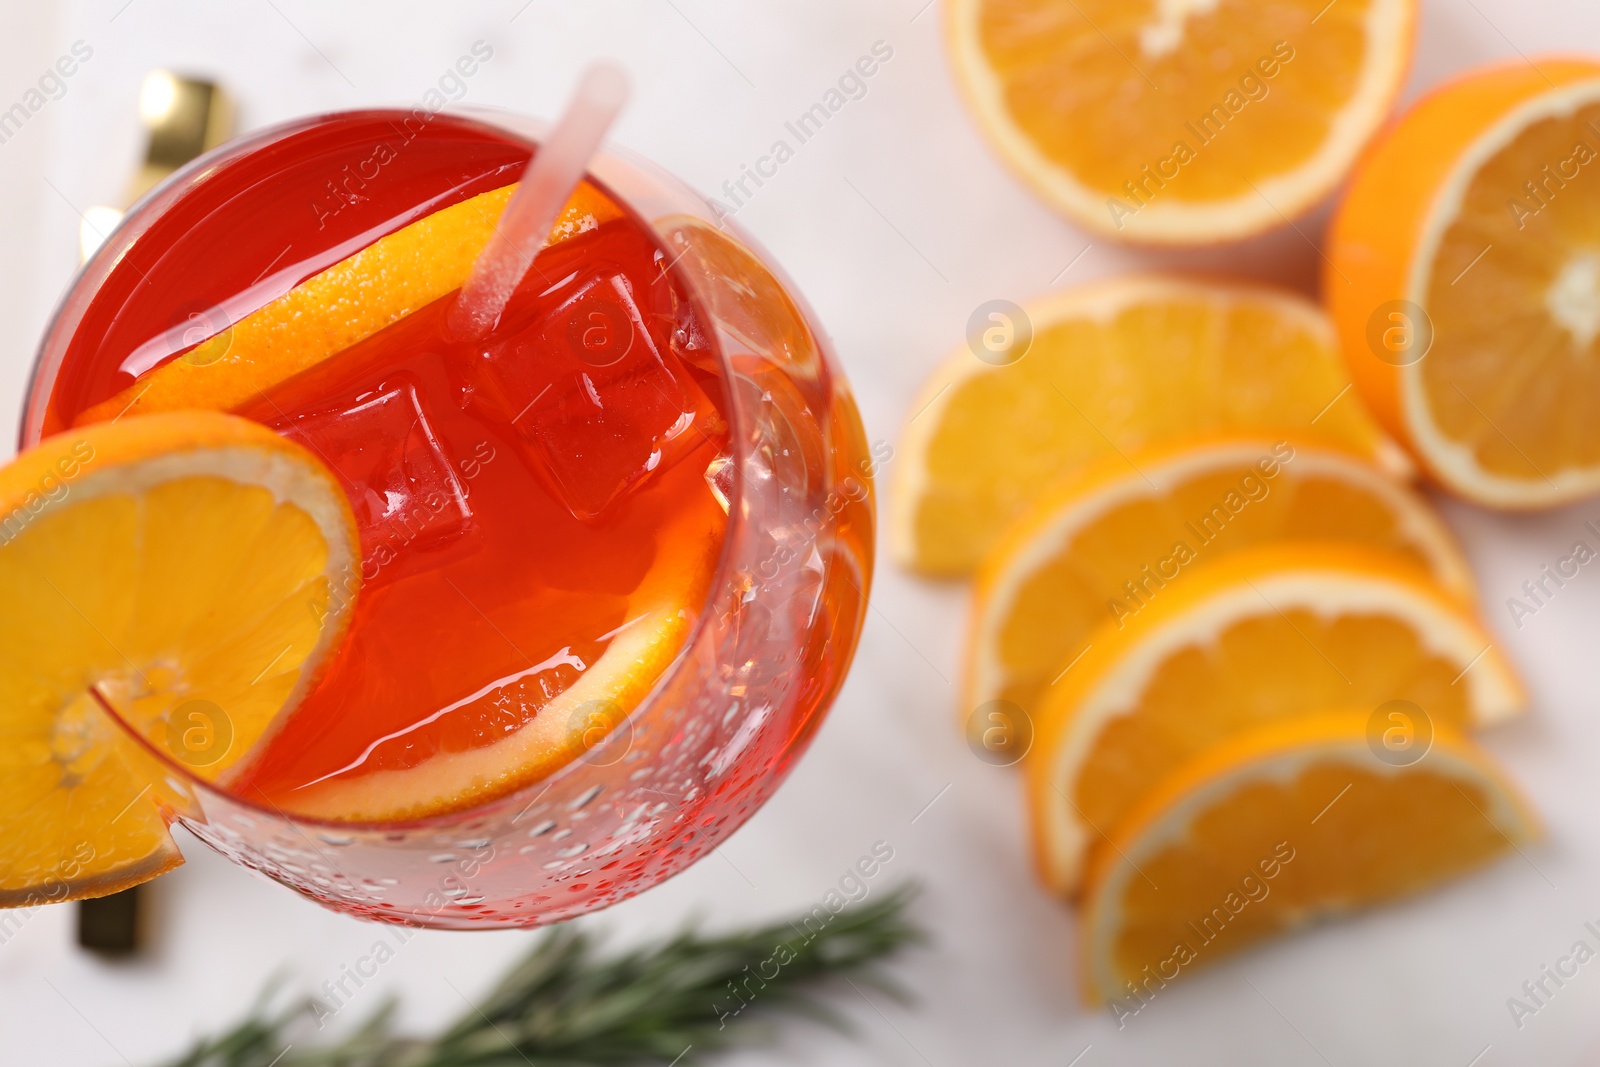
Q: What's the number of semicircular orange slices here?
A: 4